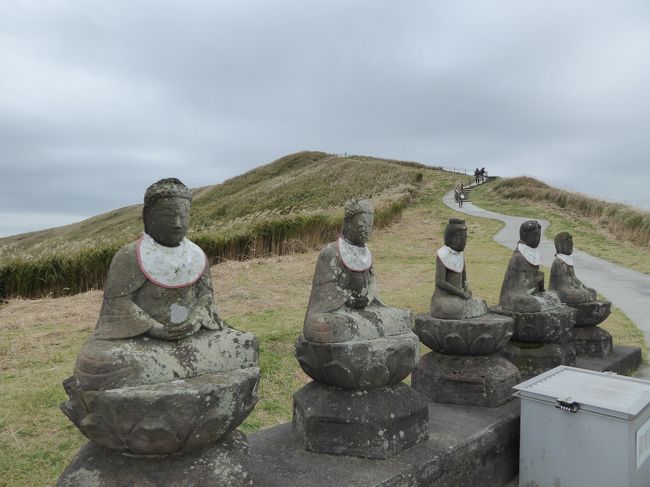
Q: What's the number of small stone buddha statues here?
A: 5